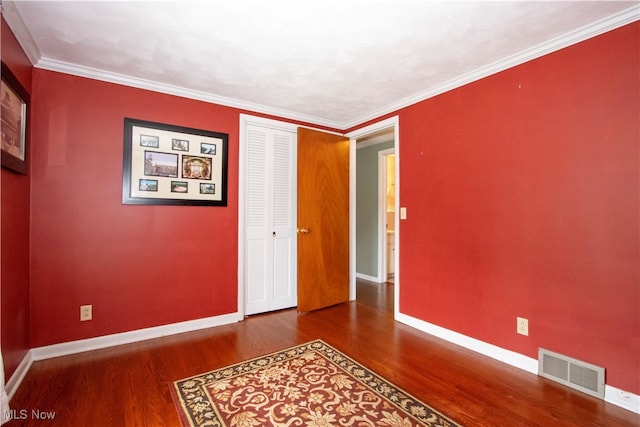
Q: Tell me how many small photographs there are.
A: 6